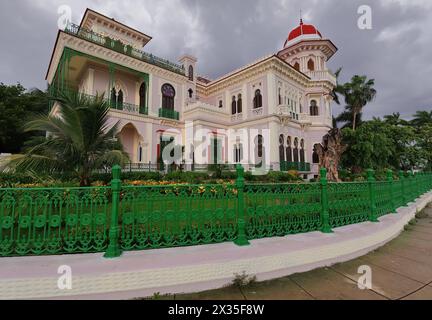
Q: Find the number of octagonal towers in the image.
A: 1